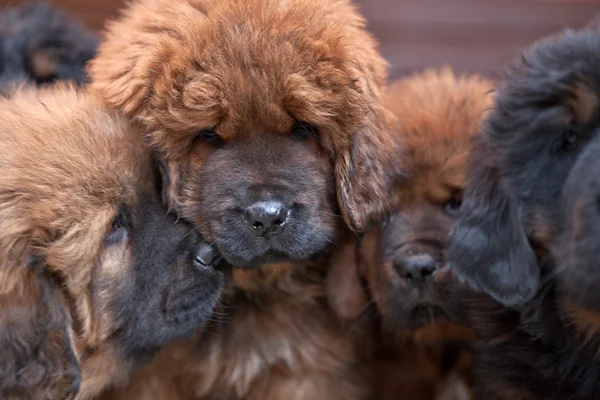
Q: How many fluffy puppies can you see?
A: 5